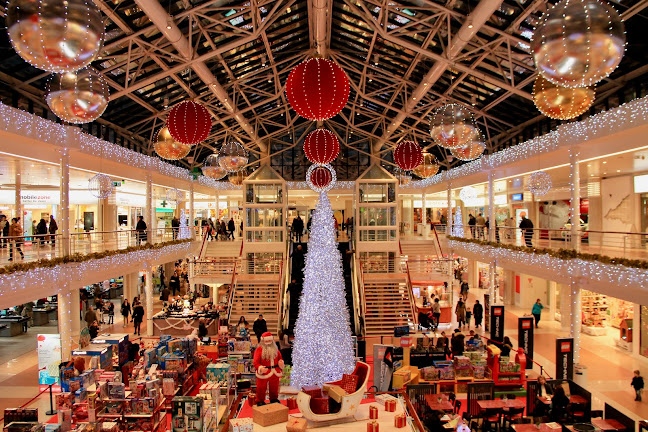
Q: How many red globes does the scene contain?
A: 5